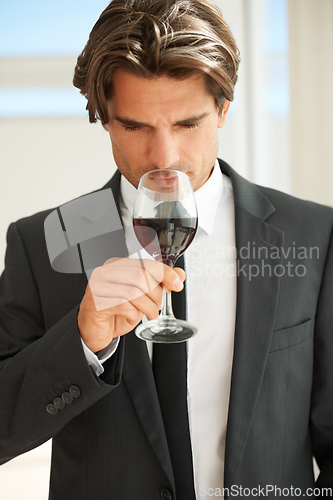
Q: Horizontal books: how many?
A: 0